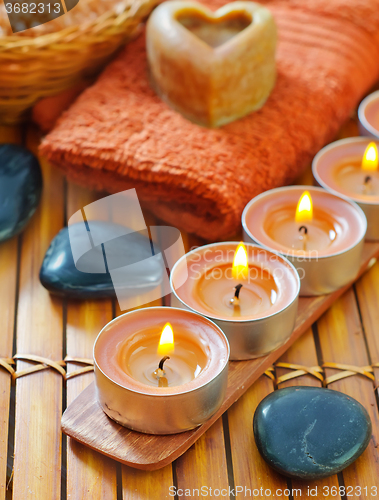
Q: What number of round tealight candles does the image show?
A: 5